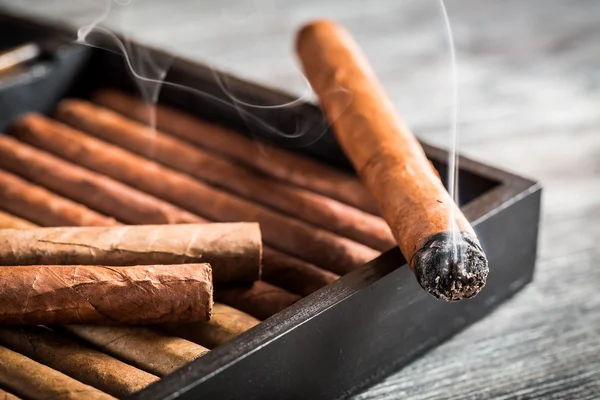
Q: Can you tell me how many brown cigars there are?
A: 13